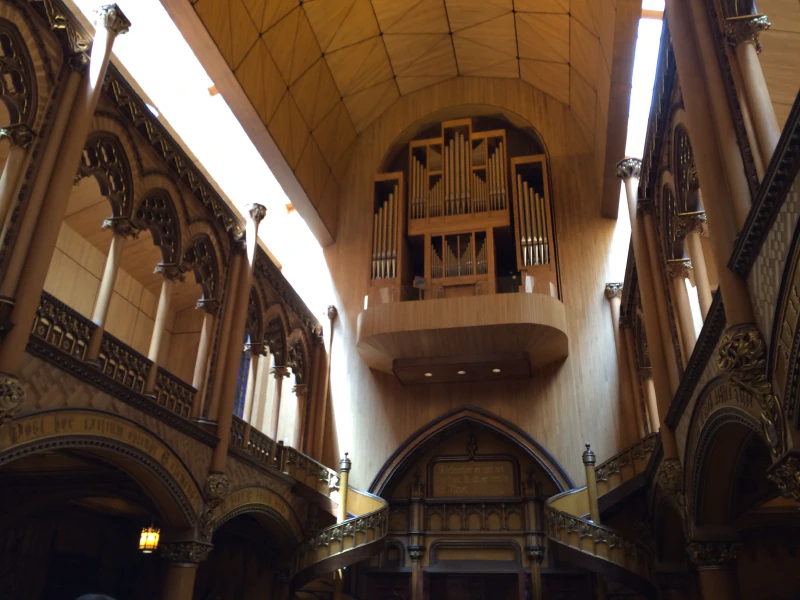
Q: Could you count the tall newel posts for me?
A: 2